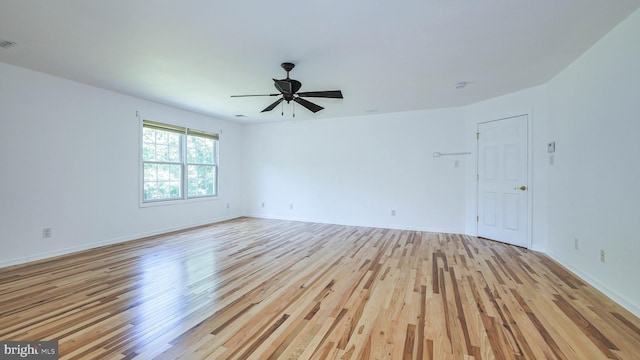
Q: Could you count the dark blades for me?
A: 5